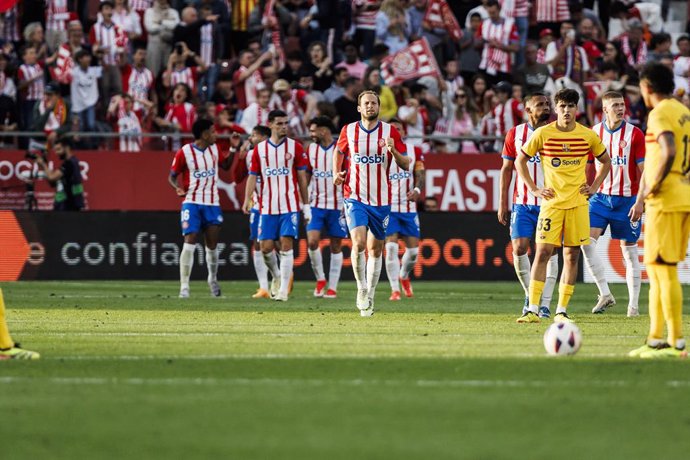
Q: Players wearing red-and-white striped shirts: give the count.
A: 8